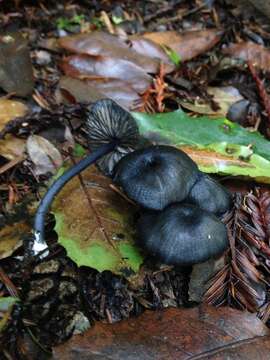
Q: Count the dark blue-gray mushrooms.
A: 4